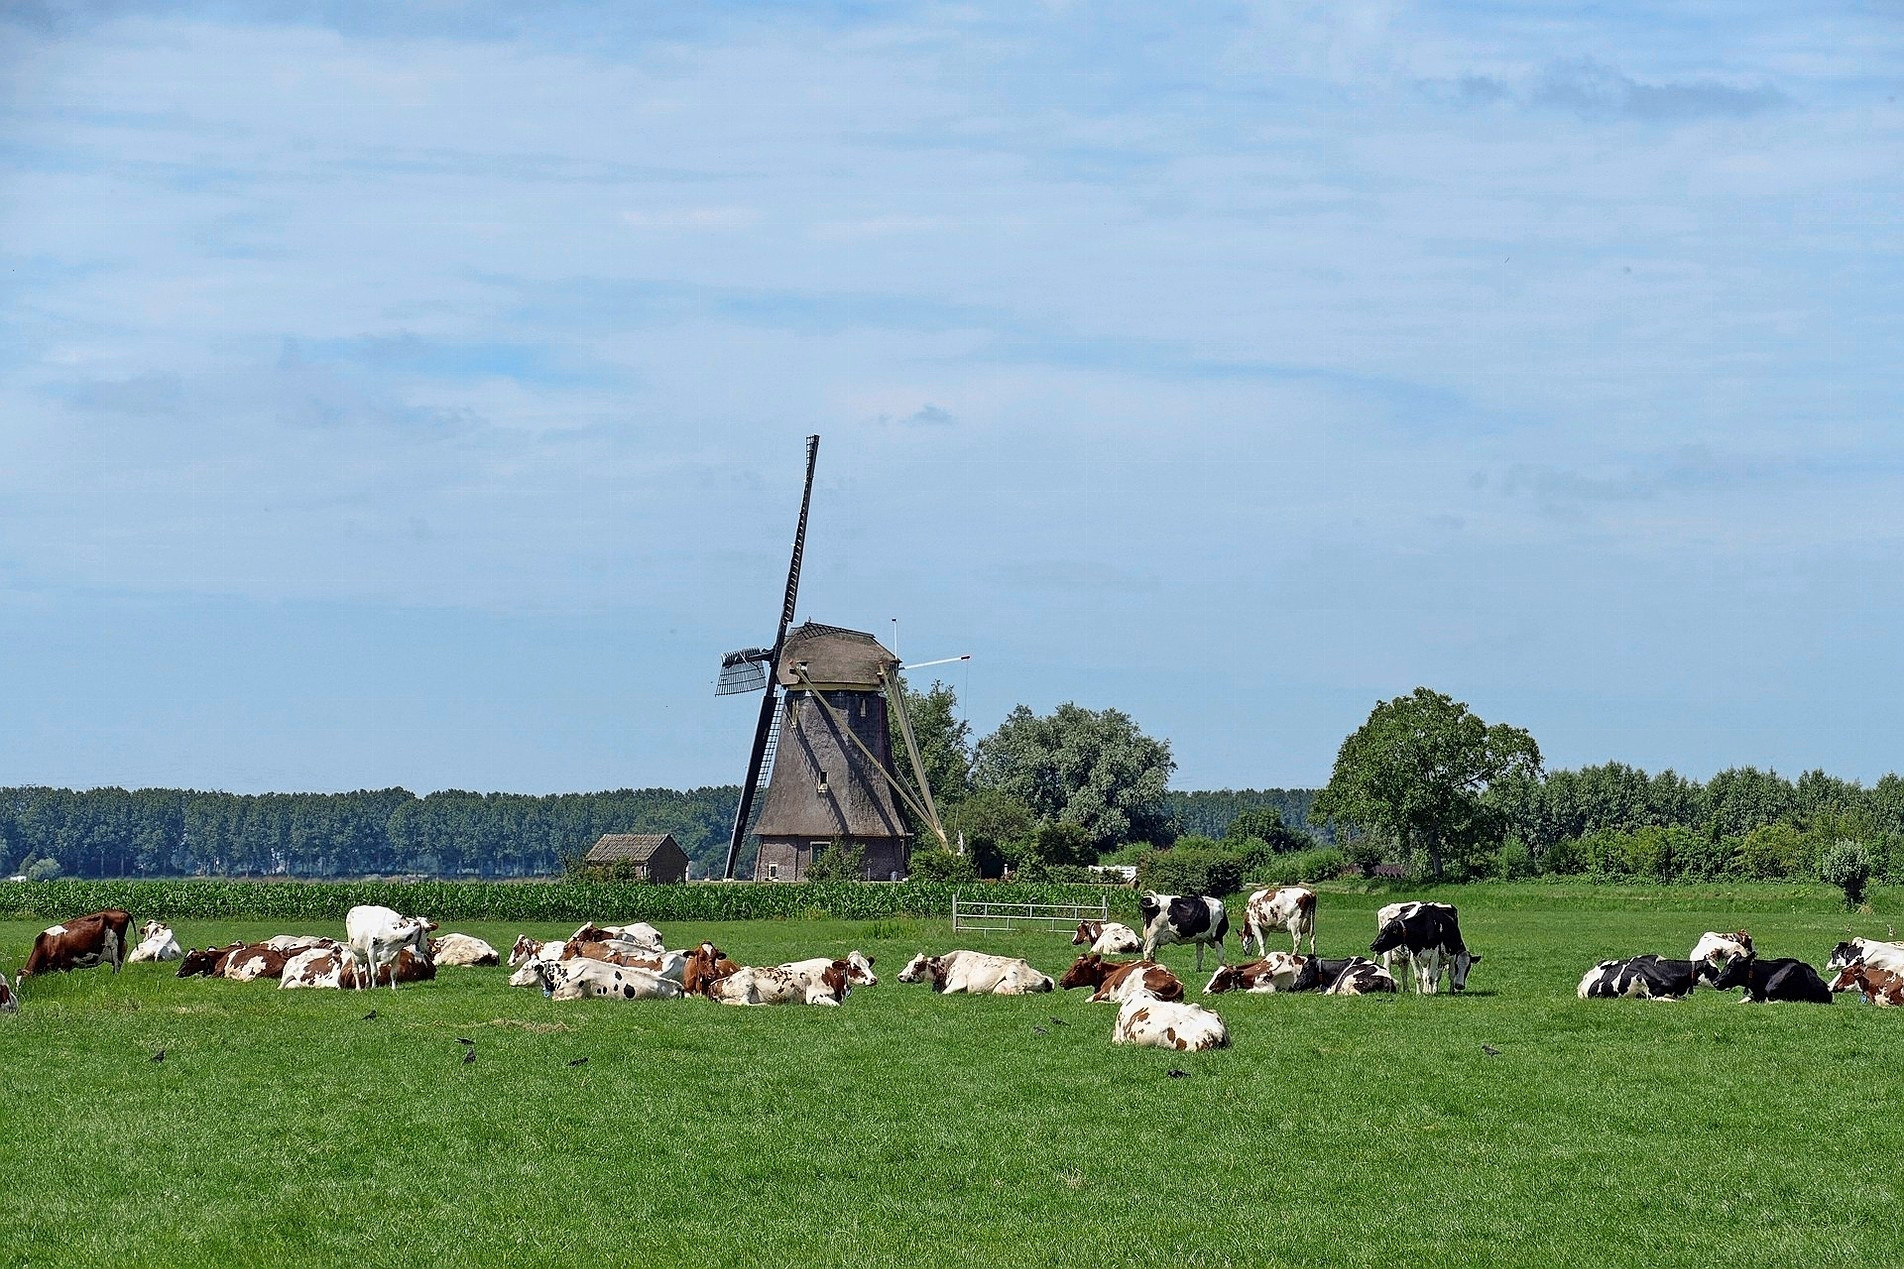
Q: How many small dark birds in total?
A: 9